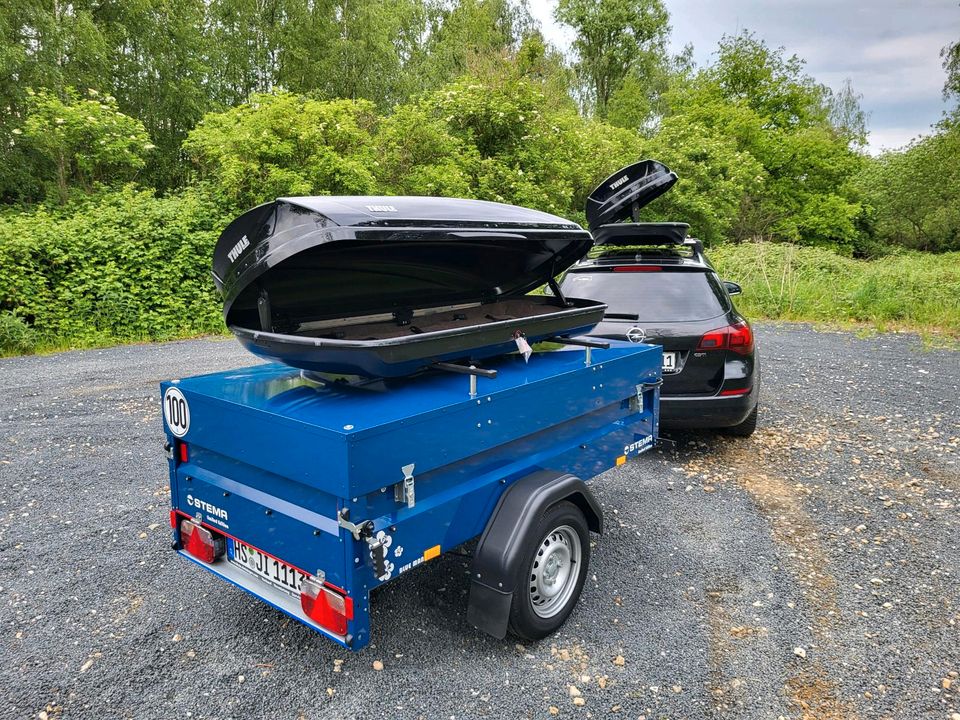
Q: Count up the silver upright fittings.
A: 2